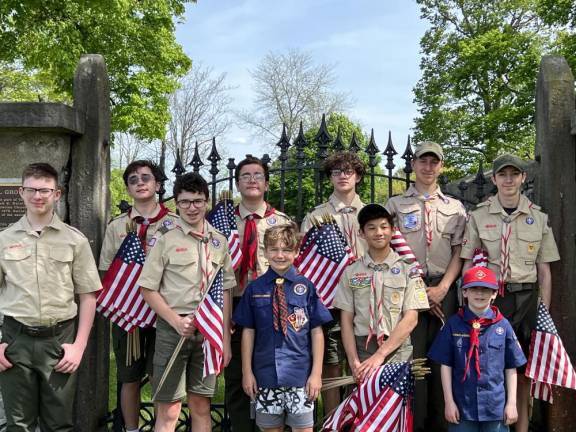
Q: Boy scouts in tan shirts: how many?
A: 8